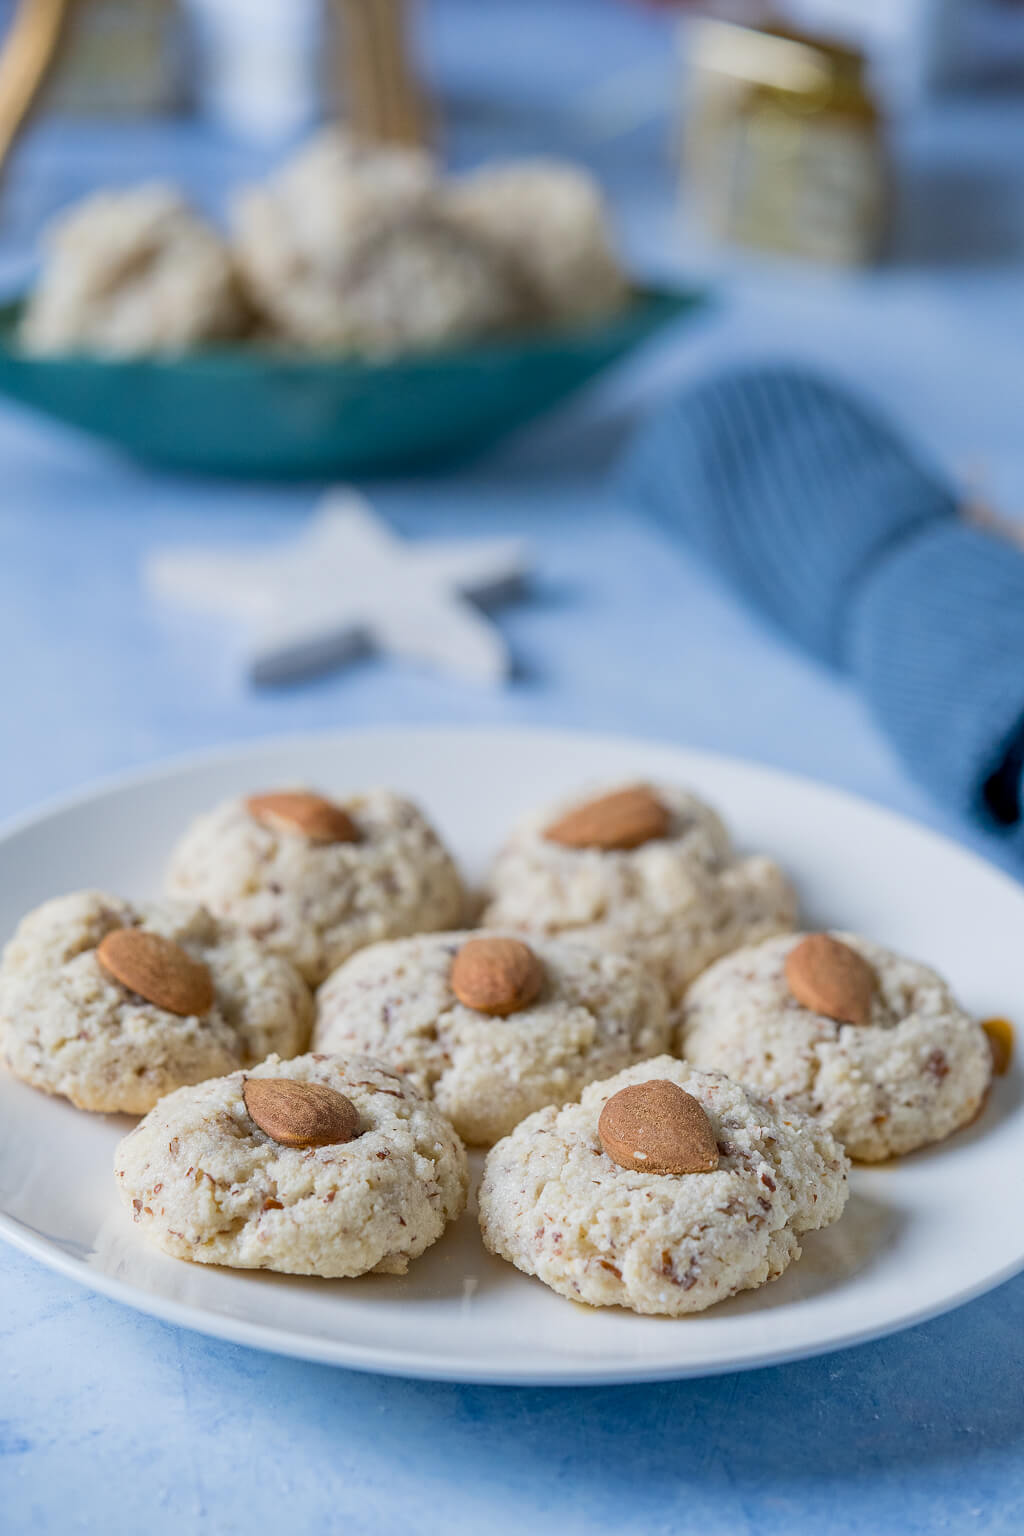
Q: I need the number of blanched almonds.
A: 0